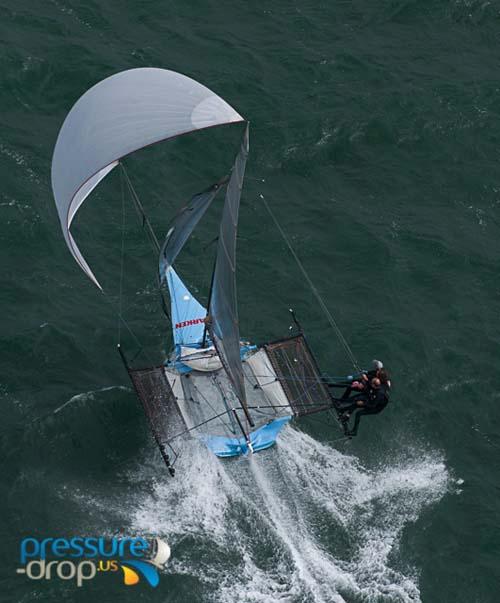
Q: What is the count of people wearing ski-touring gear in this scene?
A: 0